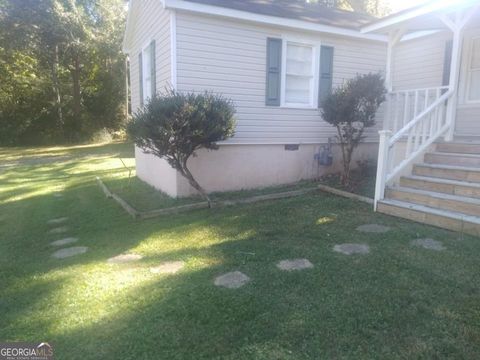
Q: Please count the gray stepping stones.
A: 11